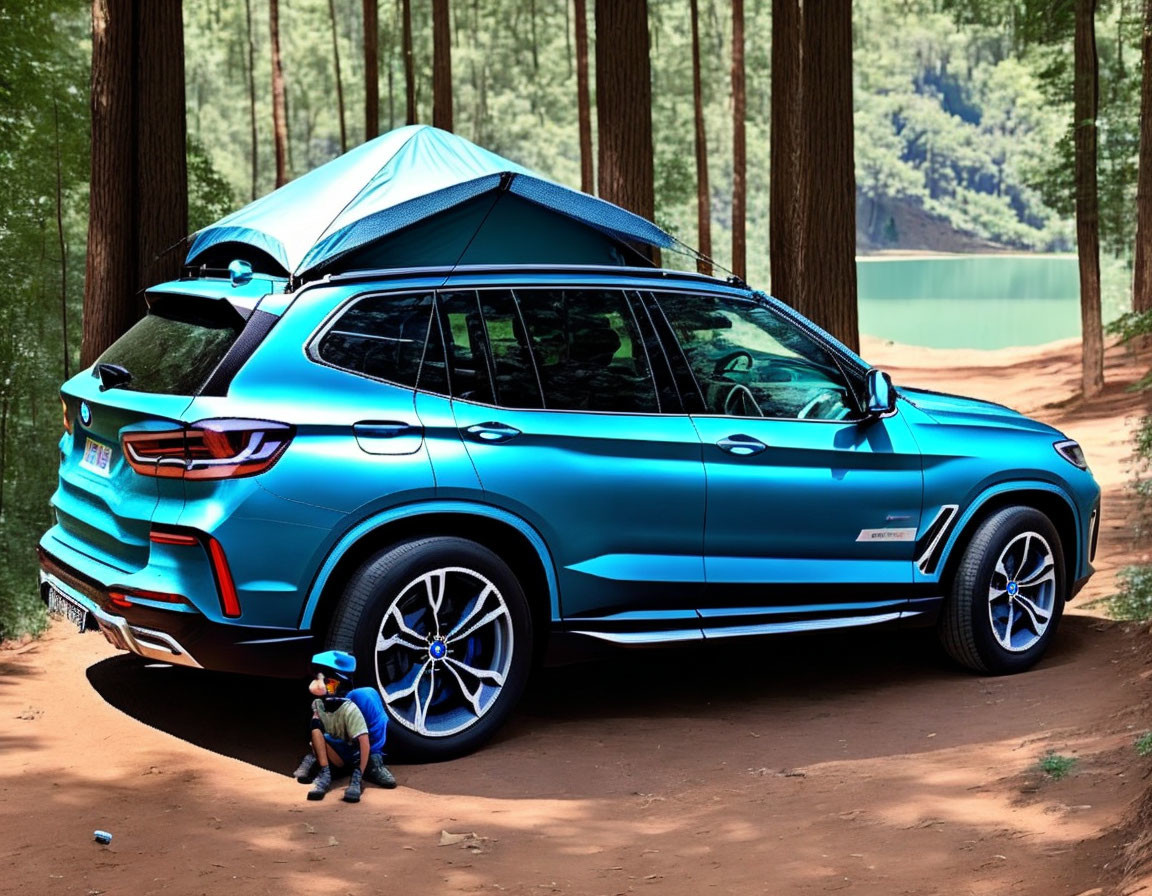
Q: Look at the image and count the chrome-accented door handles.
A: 2